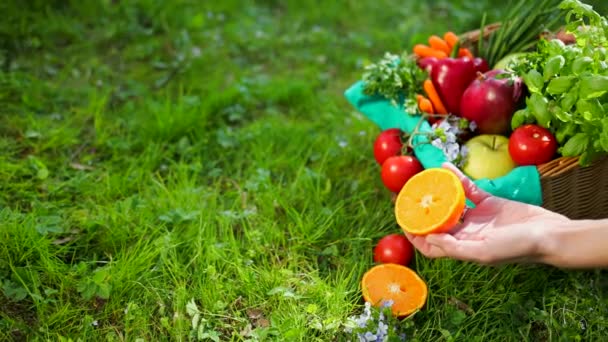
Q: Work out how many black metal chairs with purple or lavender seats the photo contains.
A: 0